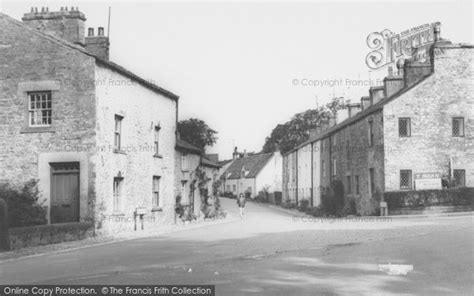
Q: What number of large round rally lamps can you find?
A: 0